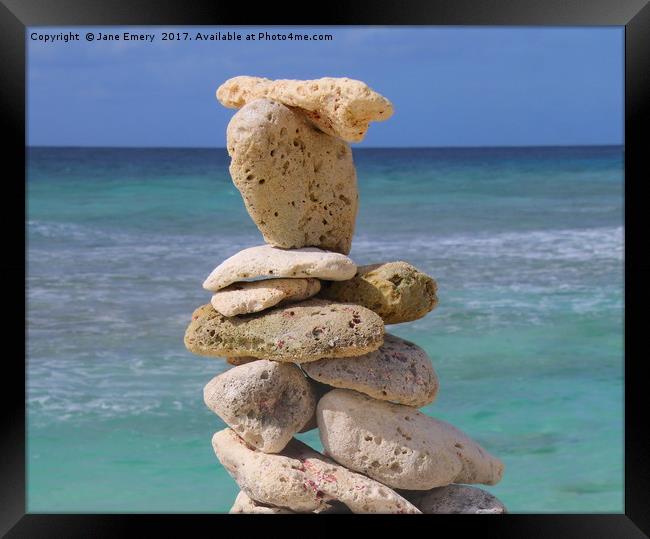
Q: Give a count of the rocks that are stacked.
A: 12